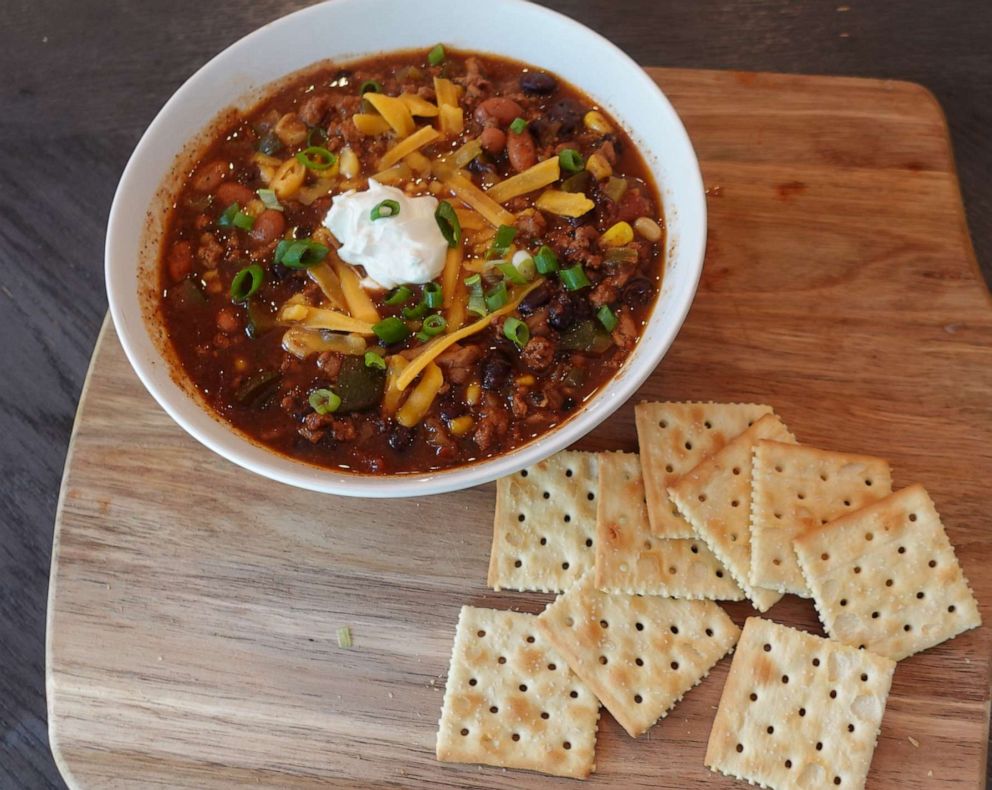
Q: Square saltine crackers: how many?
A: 9